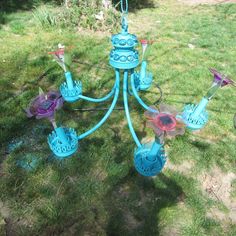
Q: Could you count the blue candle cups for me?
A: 5